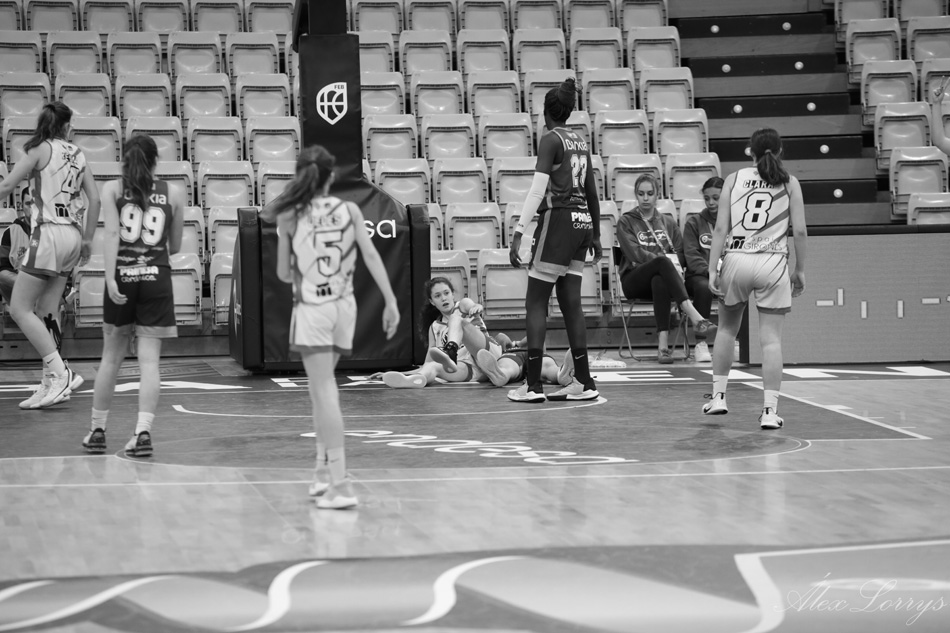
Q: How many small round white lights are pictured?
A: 9